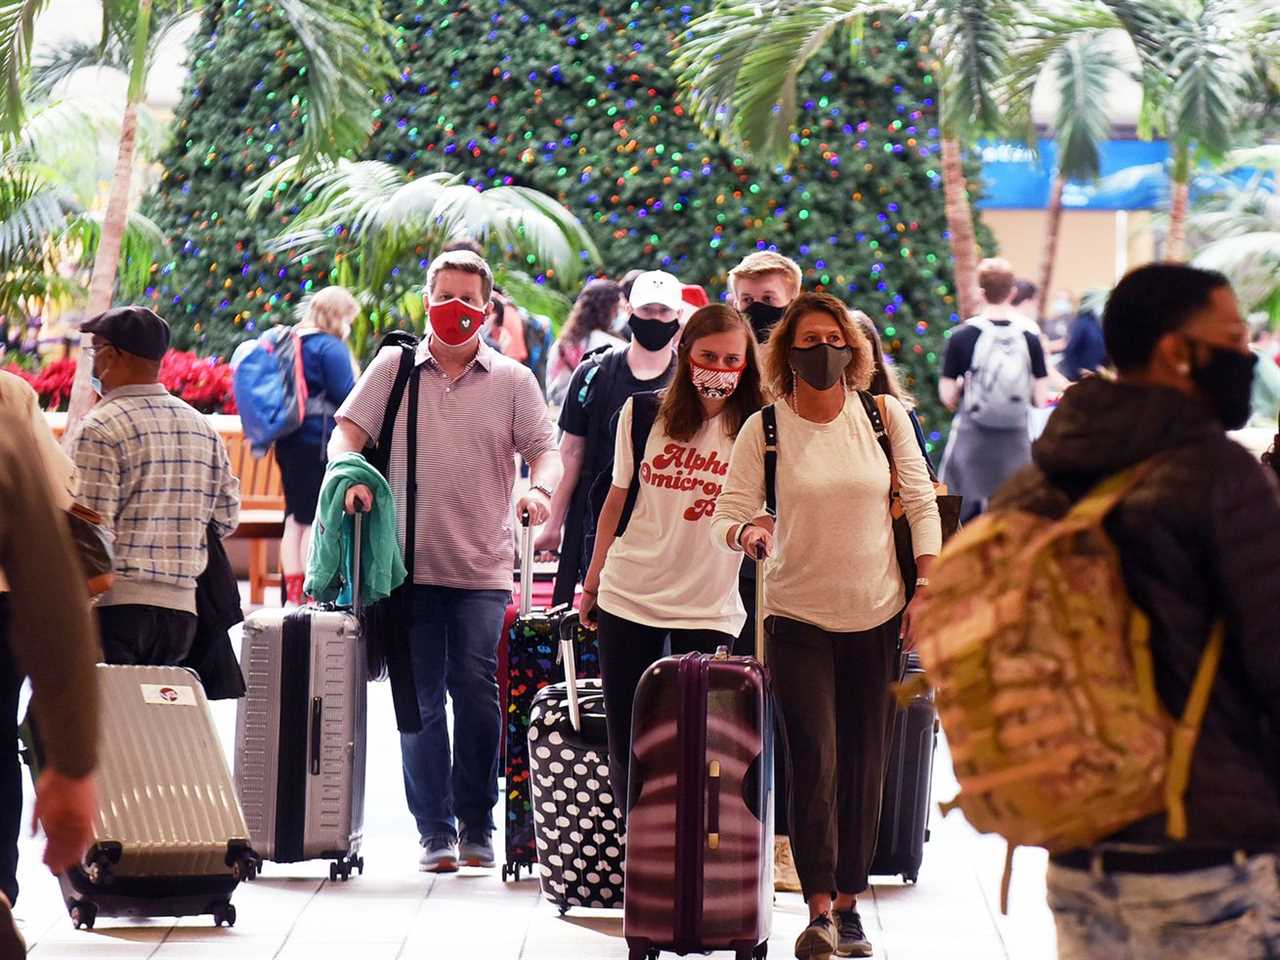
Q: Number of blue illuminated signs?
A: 1